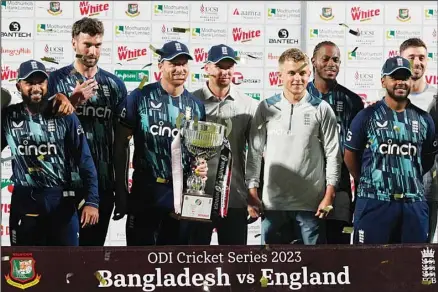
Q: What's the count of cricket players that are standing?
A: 8